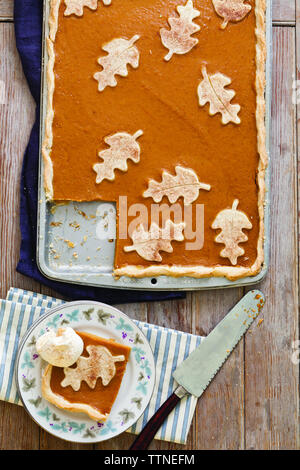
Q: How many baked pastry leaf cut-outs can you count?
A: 10